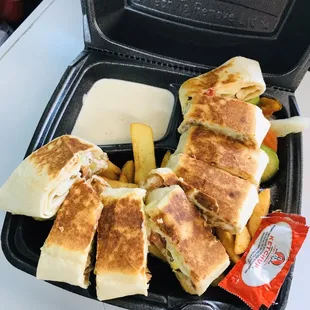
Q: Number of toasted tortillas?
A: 8